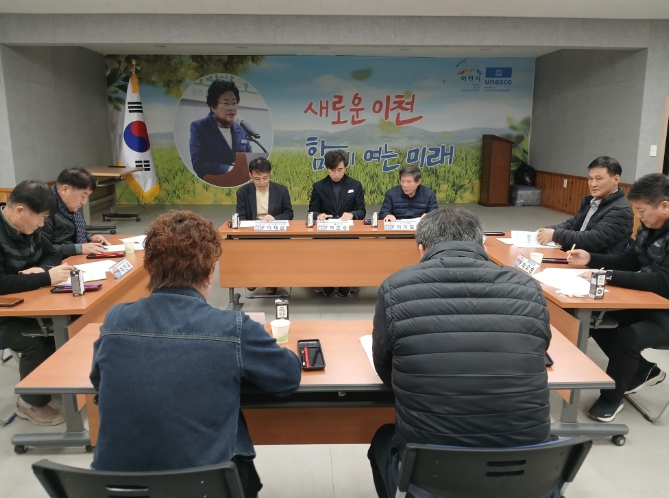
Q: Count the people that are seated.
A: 9